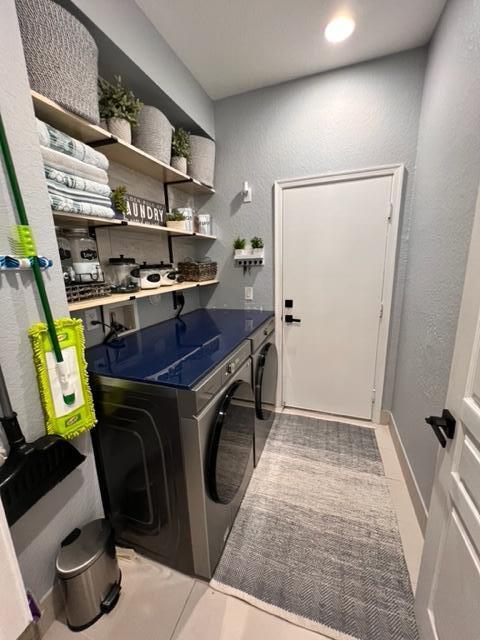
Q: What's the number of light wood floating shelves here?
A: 3